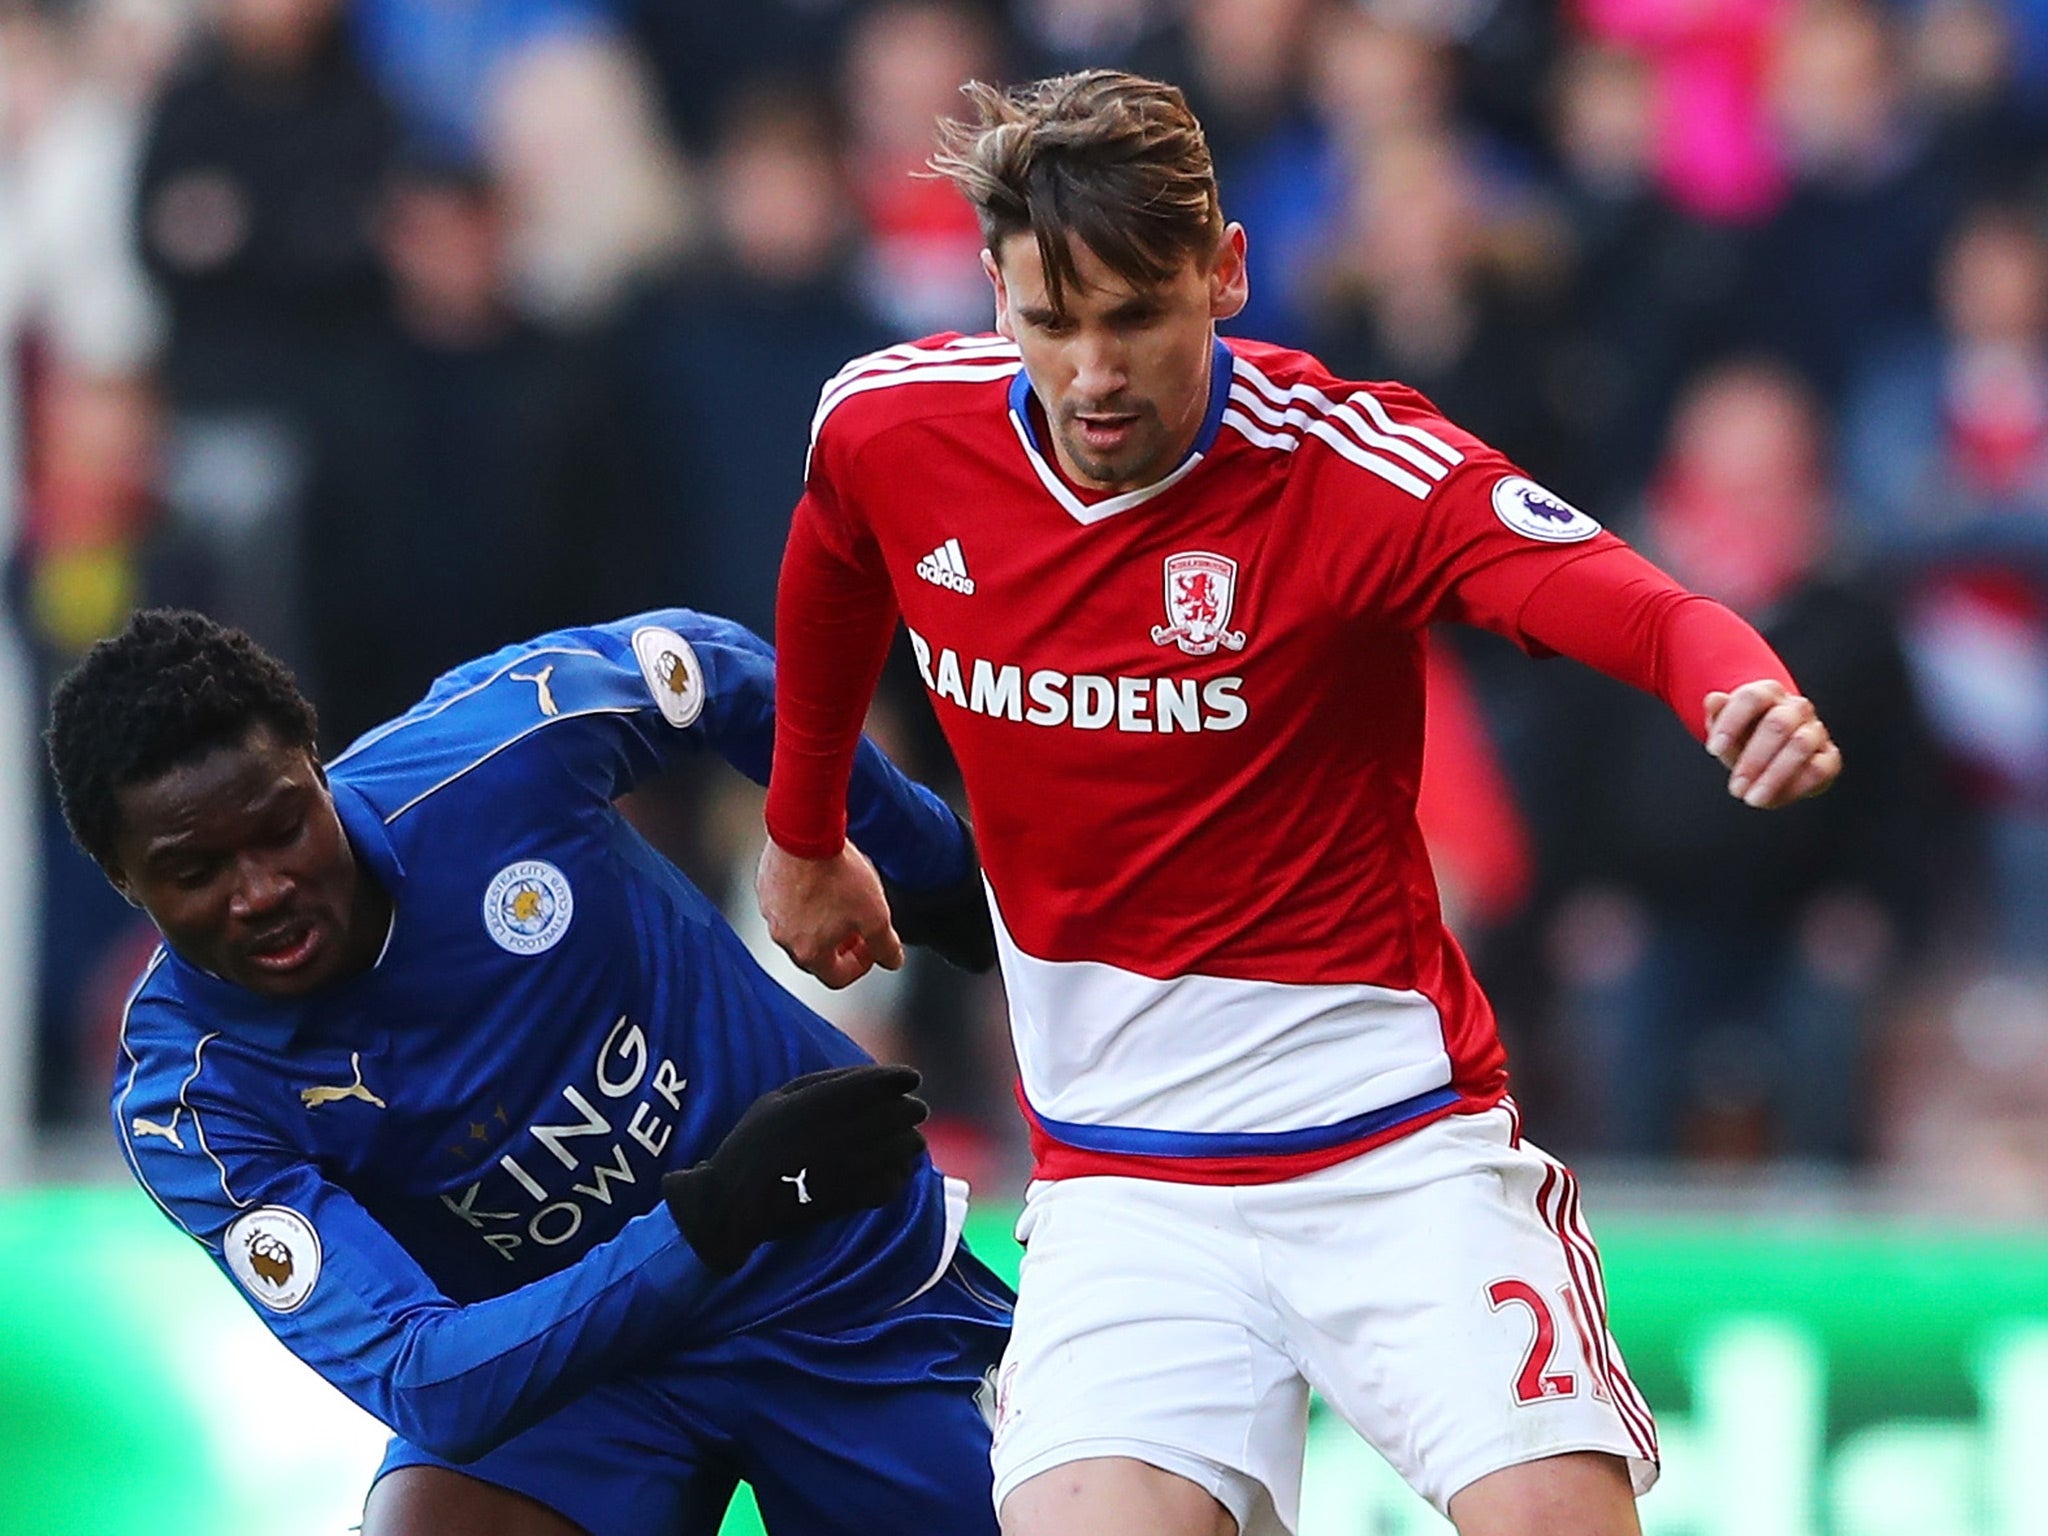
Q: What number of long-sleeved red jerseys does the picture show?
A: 1